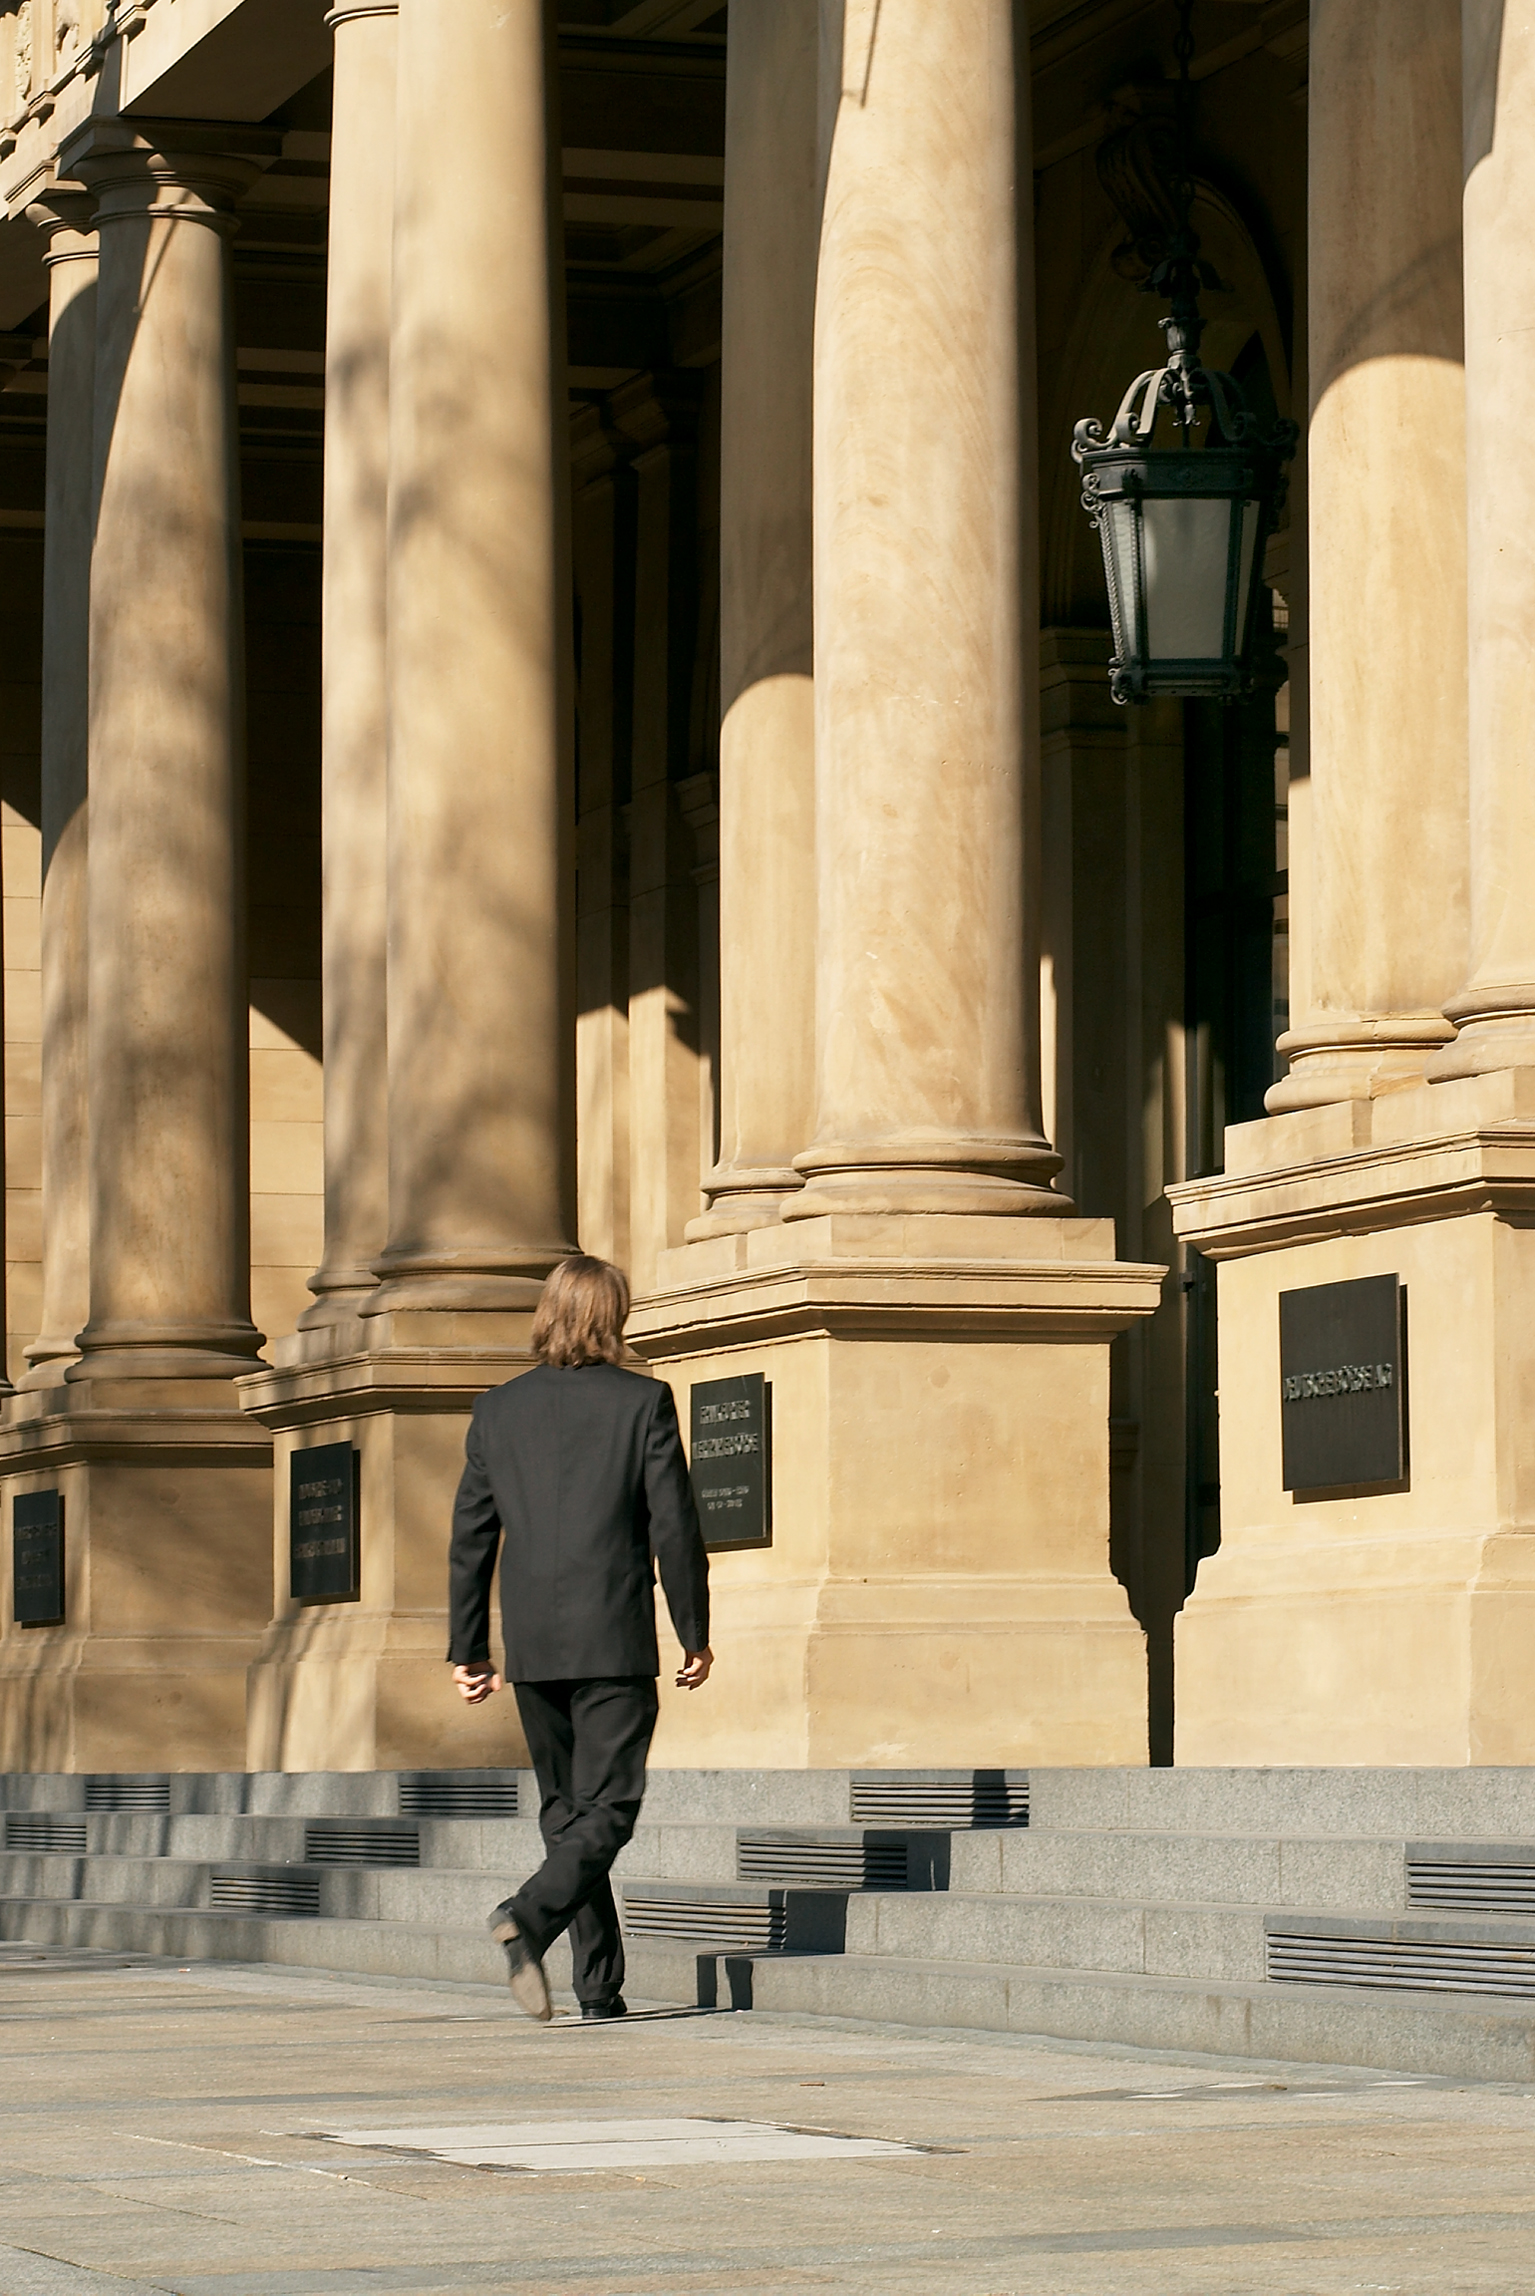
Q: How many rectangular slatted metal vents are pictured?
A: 10